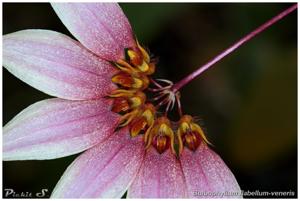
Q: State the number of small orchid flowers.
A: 6